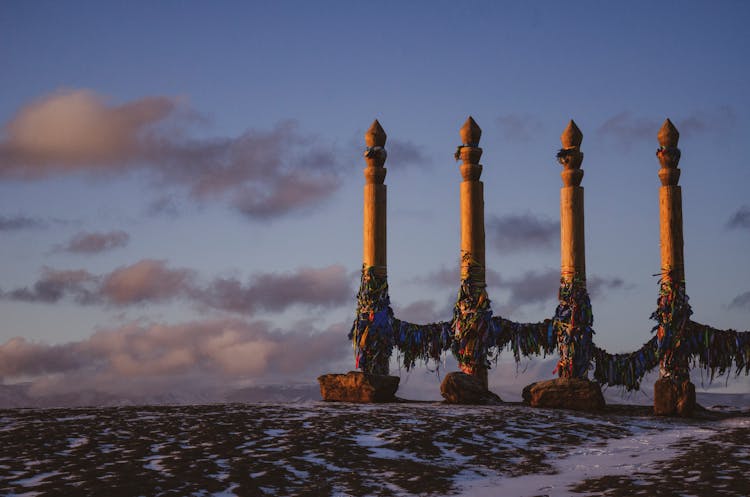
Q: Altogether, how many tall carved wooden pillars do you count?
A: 4